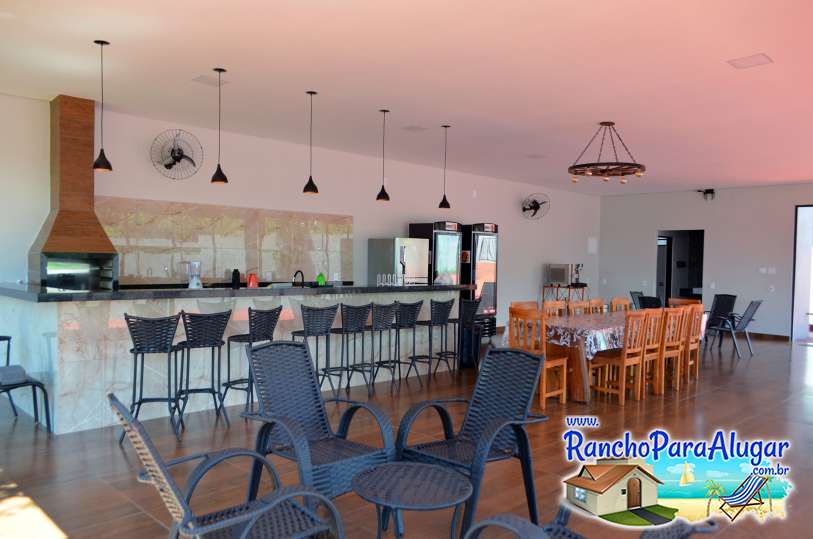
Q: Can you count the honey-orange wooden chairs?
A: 12